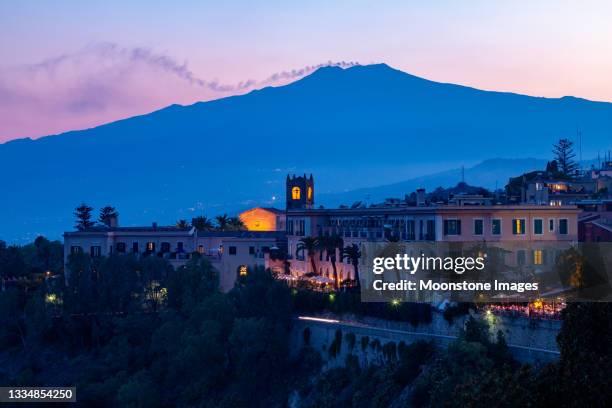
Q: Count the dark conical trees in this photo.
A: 3